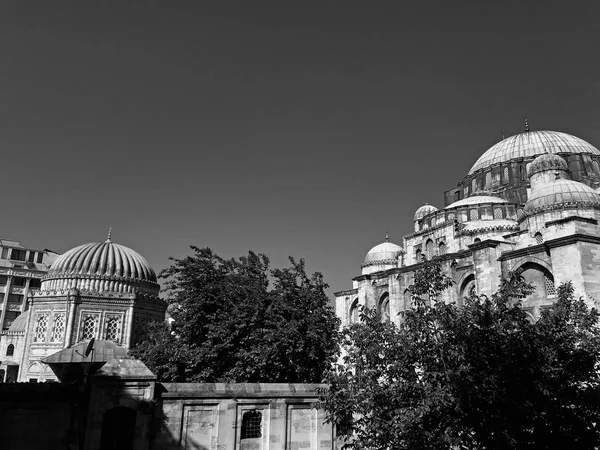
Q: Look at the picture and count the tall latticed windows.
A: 4